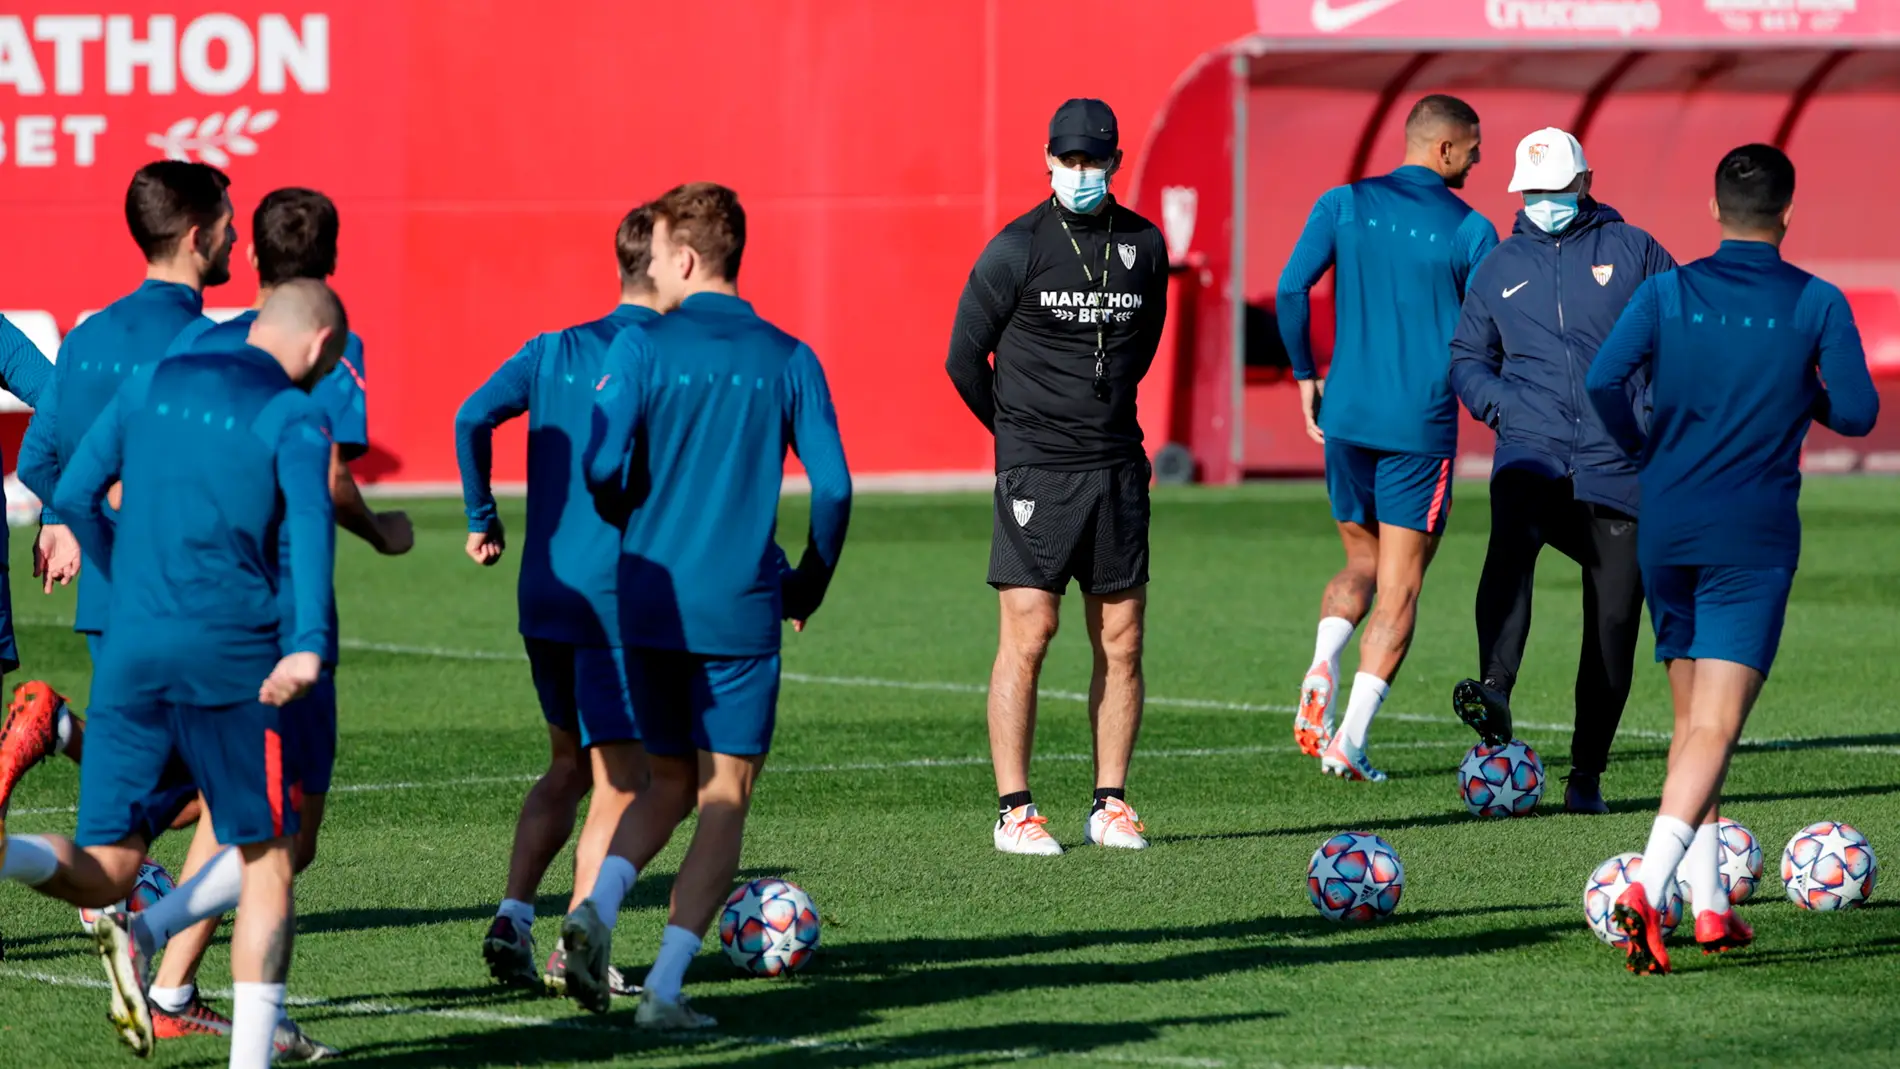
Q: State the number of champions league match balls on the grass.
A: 7